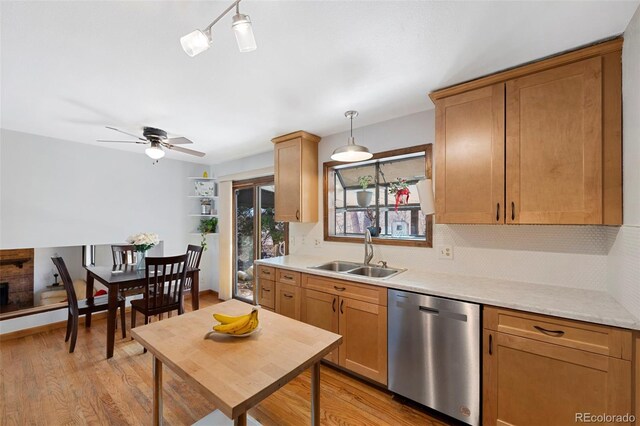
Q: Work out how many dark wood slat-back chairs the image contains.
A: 4